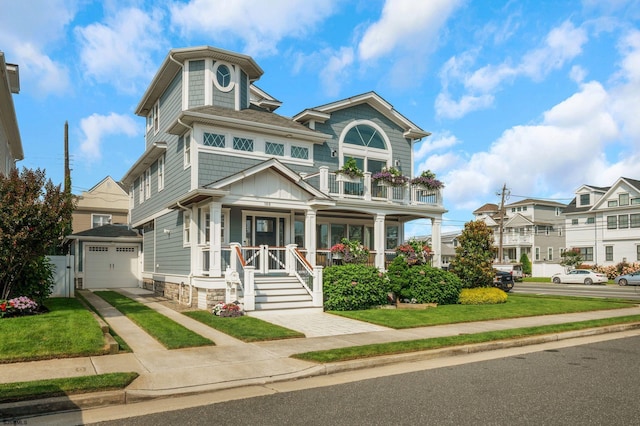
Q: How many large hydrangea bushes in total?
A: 2